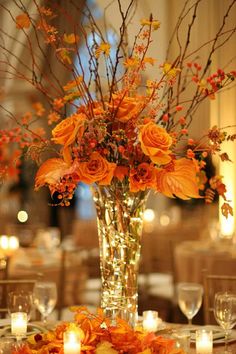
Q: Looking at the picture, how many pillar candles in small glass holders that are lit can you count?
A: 4